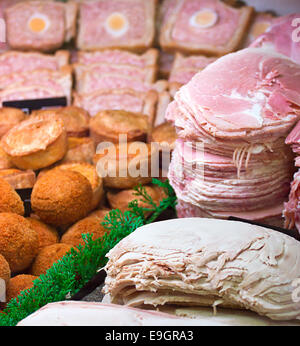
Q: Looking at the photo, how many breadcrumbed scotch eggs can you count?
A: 8